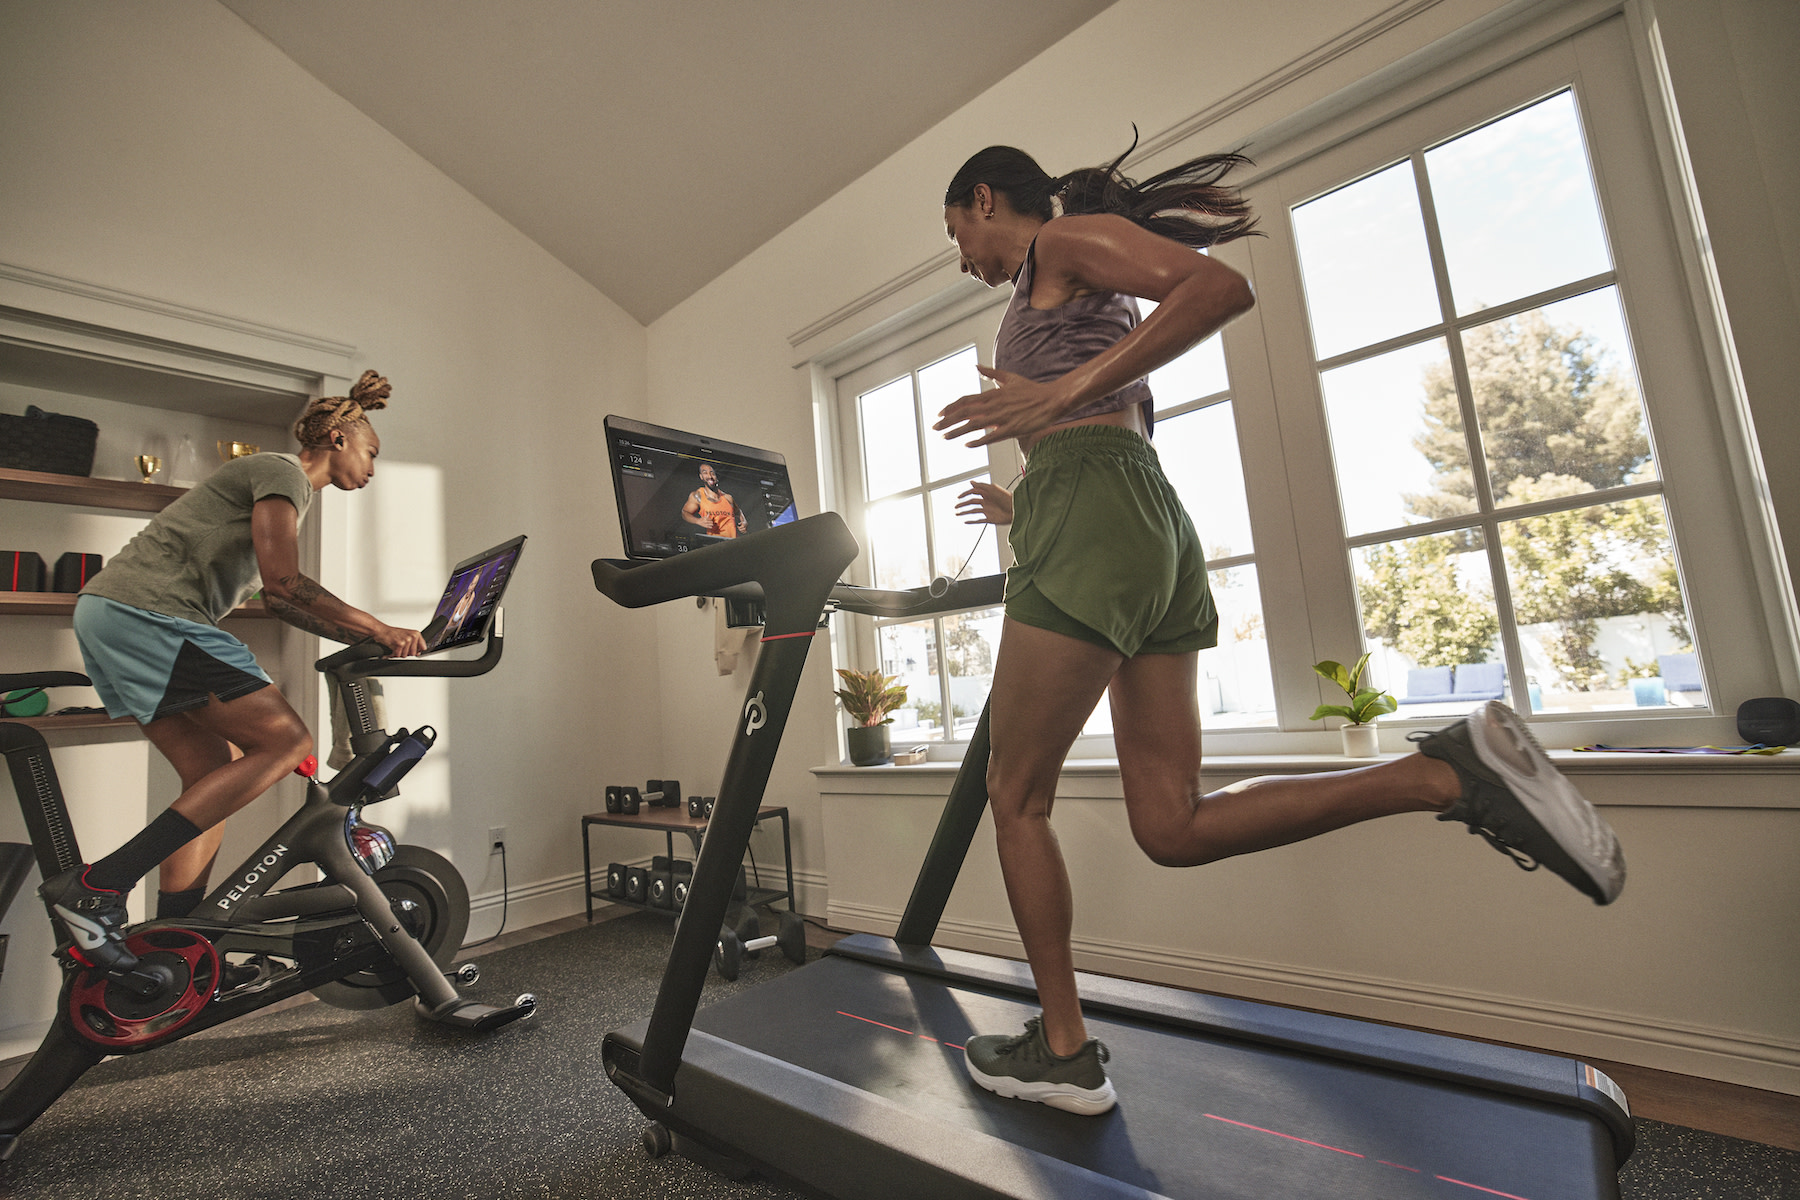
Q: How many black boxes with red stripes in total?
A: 2